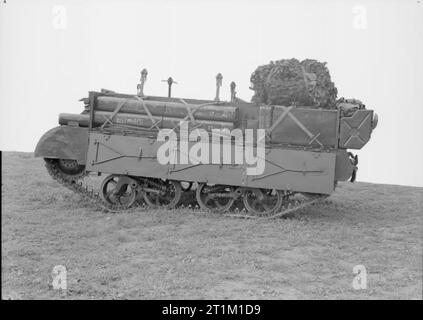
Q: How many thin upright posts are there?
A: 4